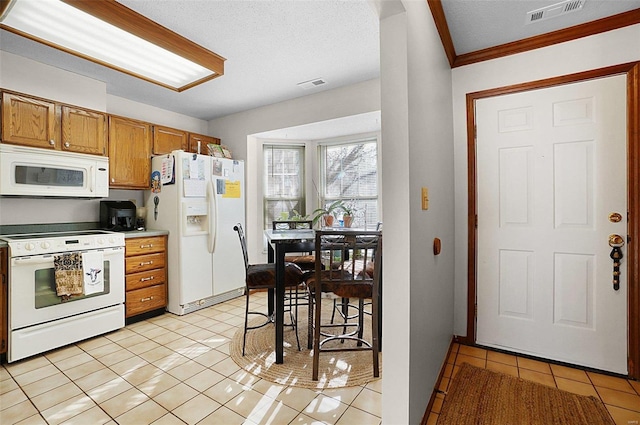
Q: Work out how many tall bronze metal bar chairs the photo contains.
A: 4